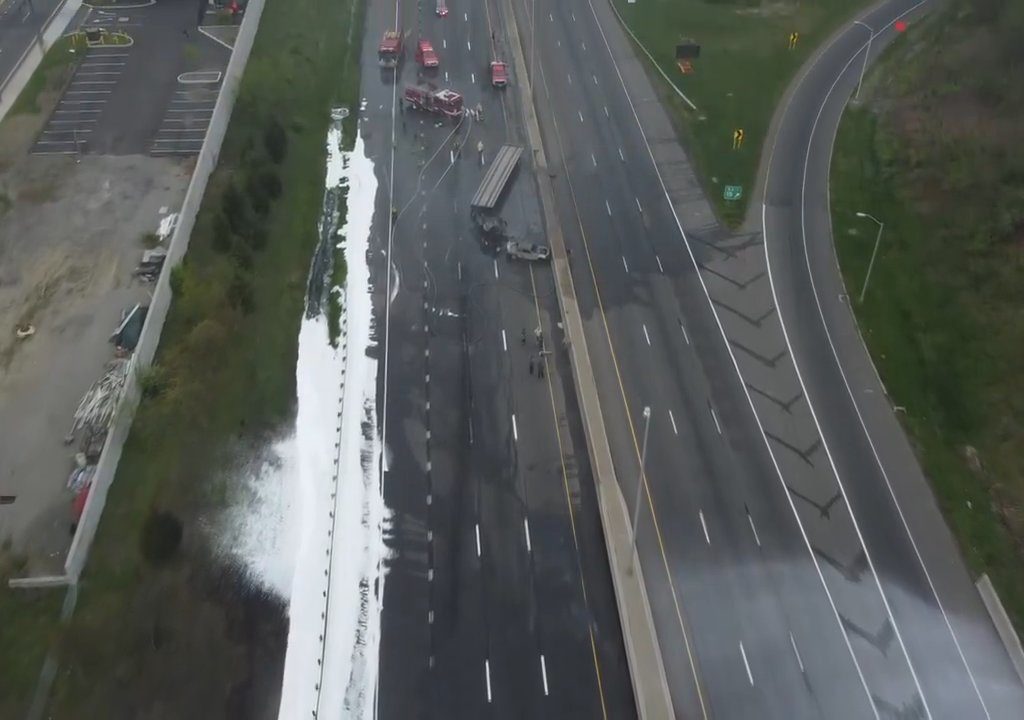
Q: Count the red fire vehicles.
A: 5